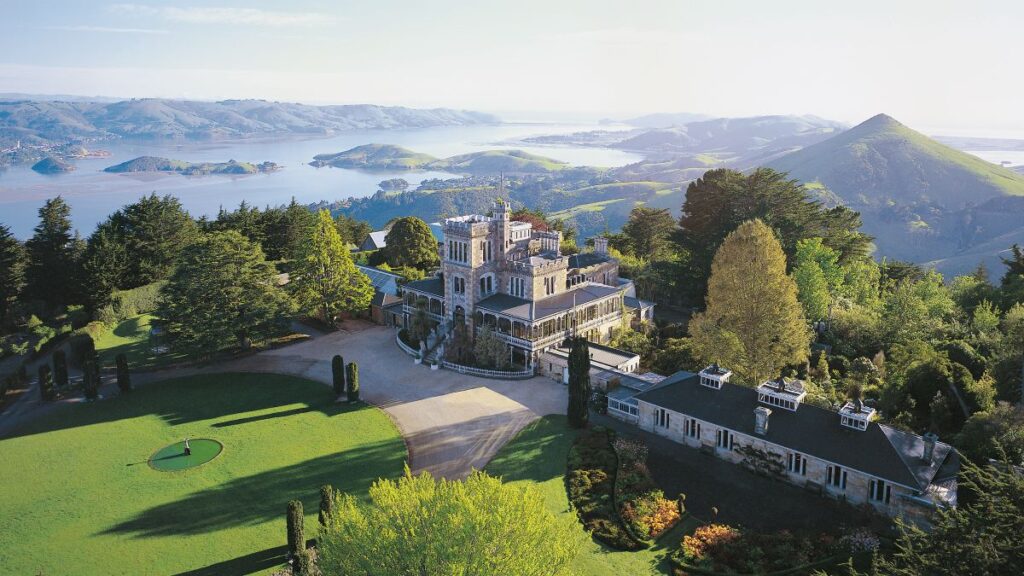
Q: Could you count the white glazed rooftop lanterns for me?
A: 3